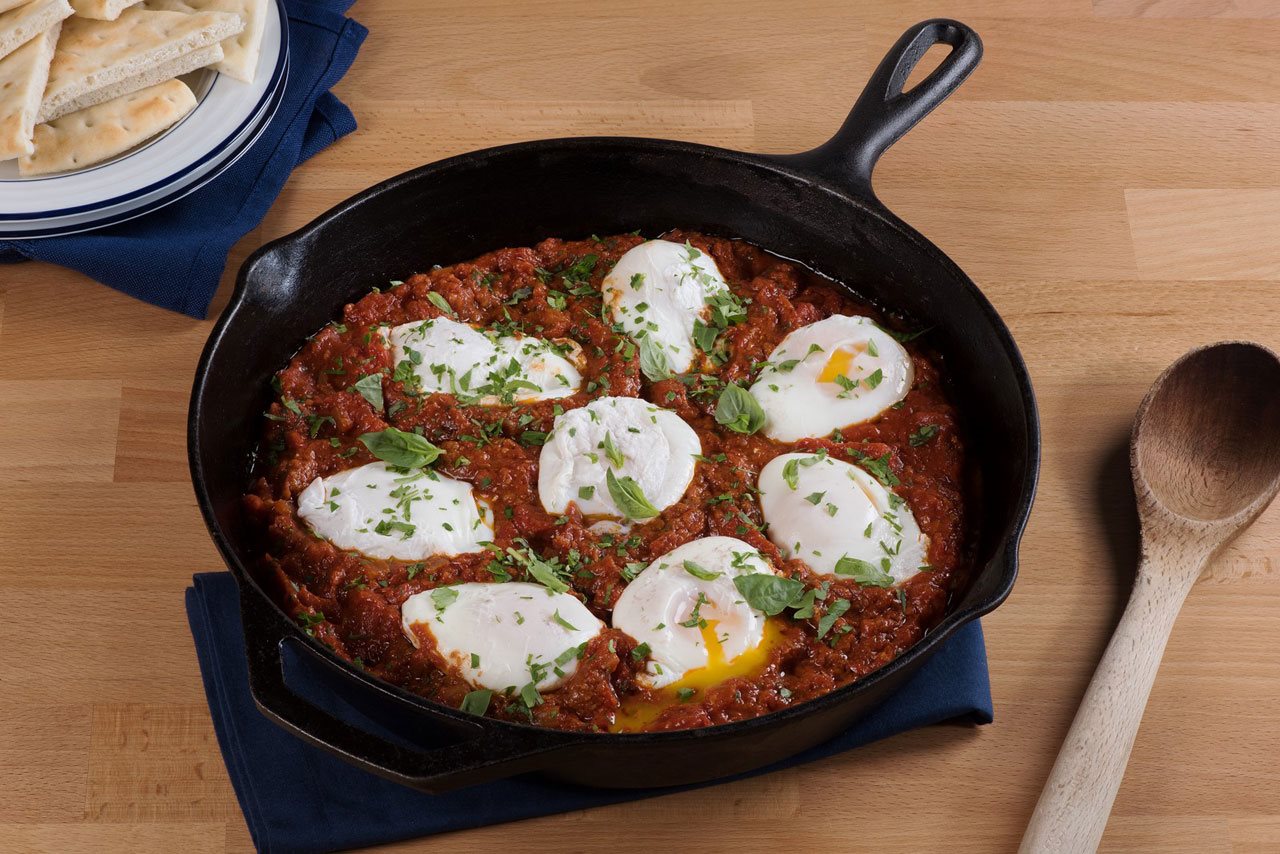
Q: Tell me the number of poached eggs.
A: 8